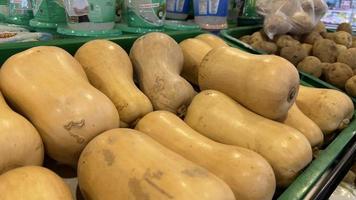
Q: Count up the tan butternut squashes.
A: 13